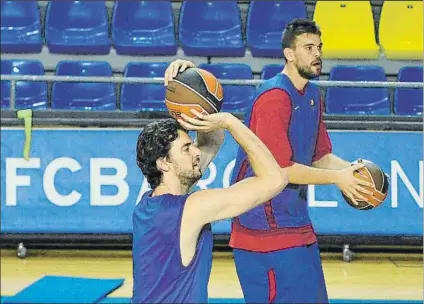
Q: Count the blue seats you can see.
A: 12